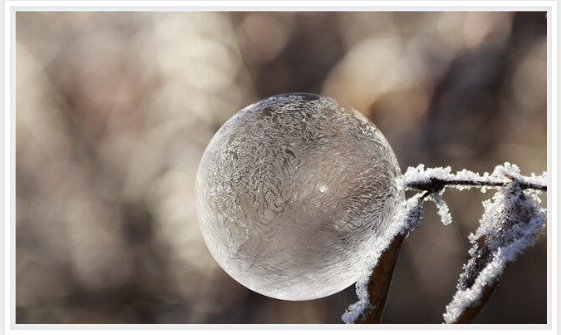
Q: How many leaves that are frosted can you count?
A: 2